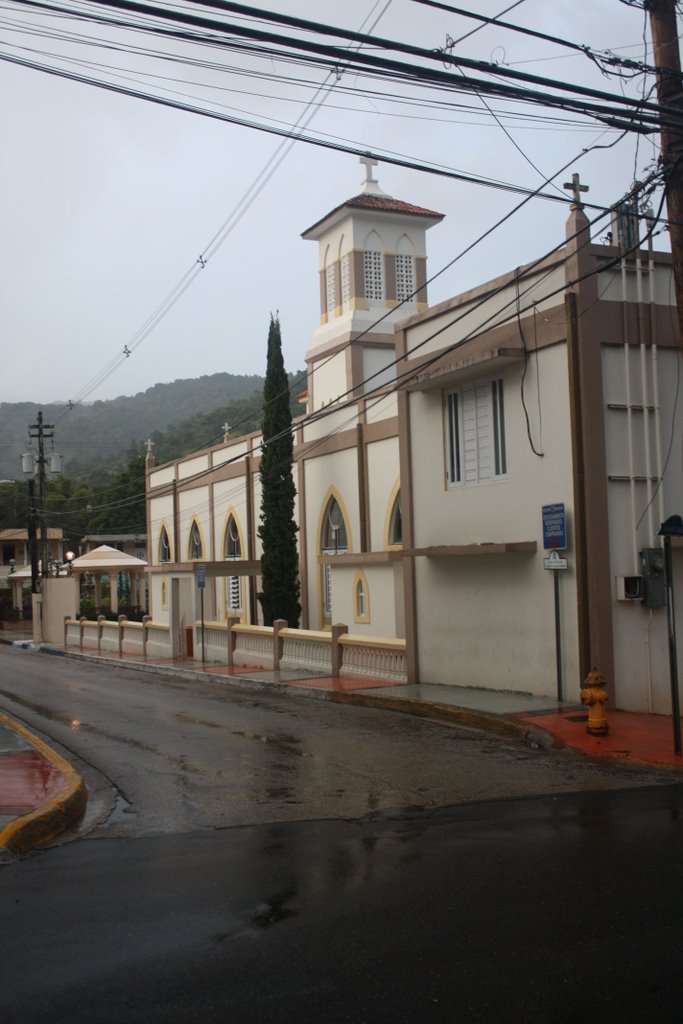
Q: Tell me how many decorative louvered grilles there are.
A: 4